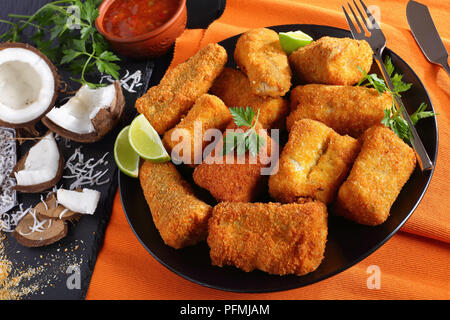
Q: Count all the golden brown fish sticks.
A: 11